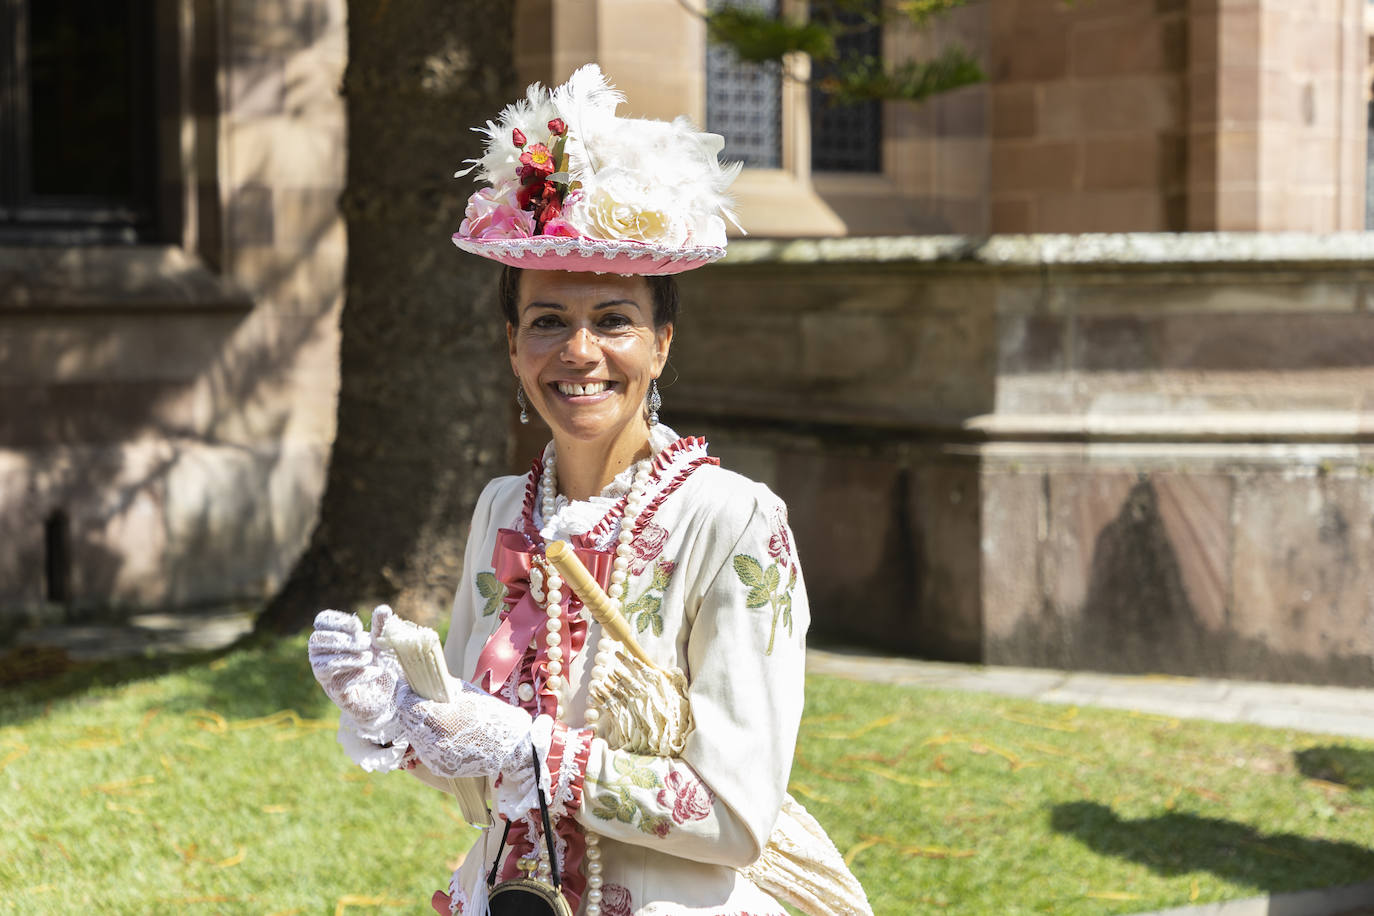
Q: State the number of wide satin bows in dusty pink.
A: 1